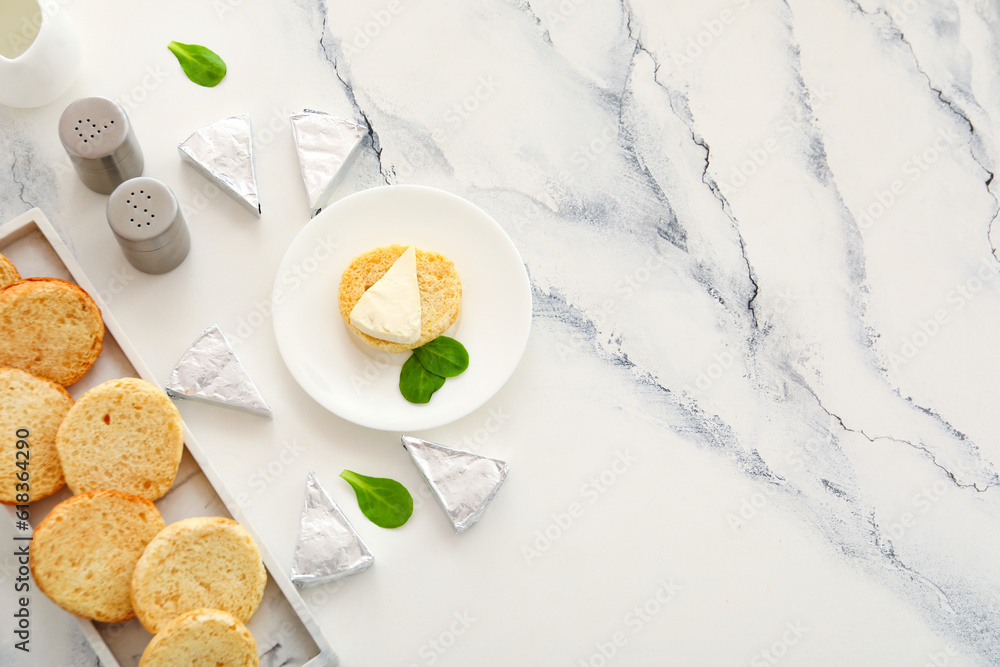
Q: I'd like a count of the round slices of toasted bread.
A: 8